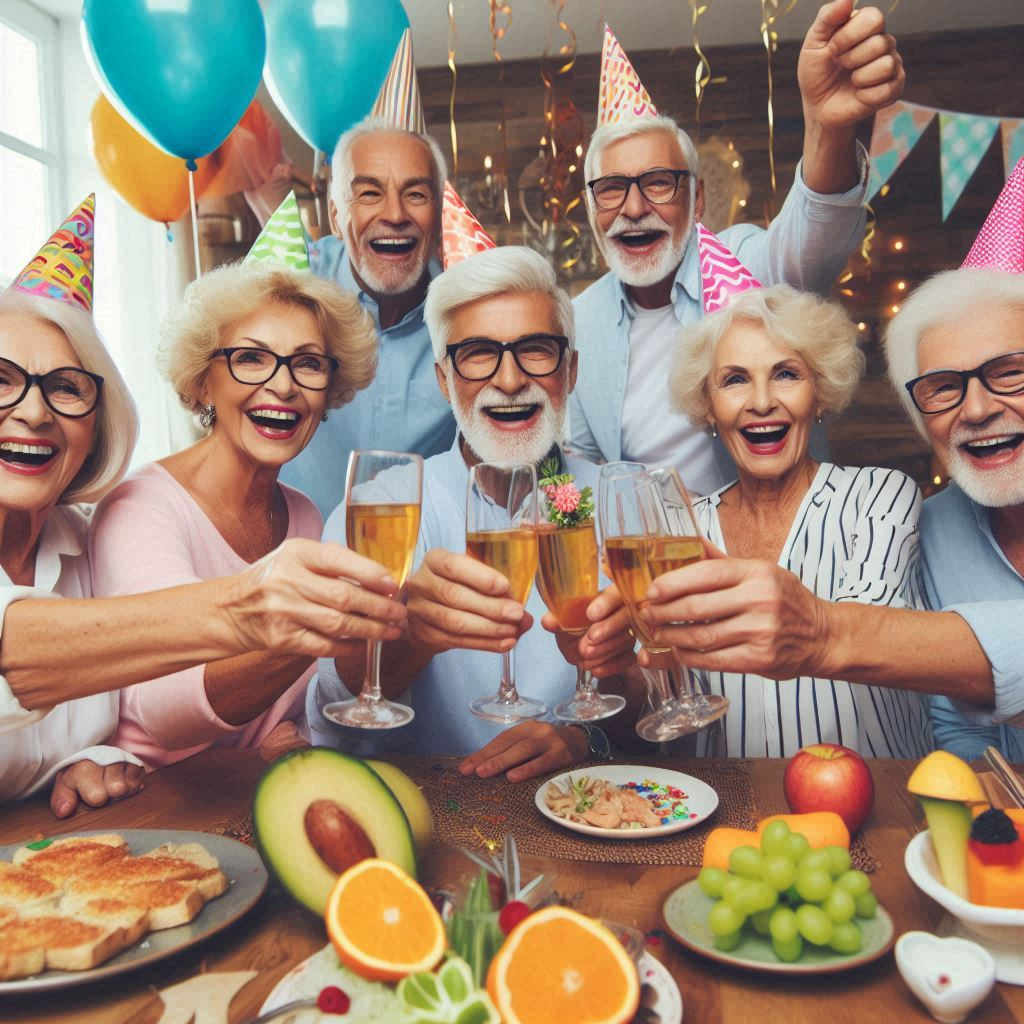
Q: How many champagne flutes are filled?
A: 5